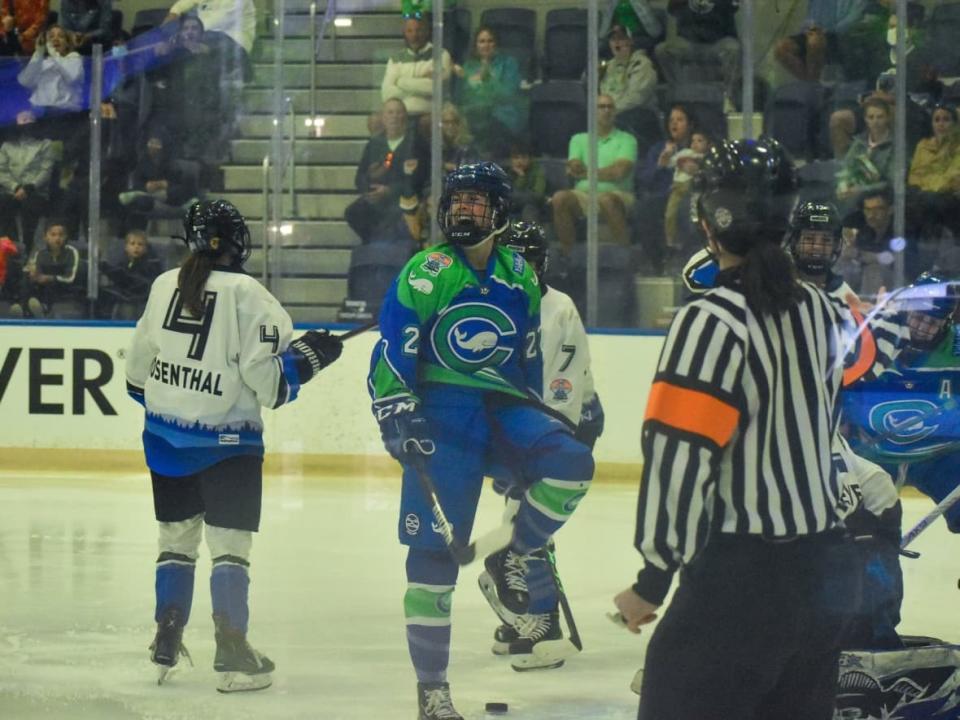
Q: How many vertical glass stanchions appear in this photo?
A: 6